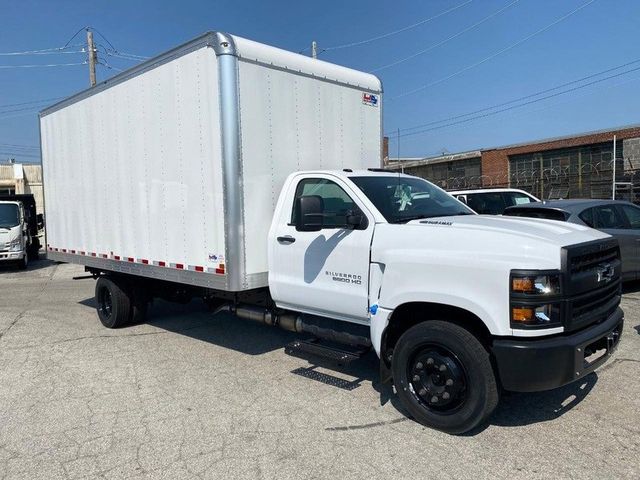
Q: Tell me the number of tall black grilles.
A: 1